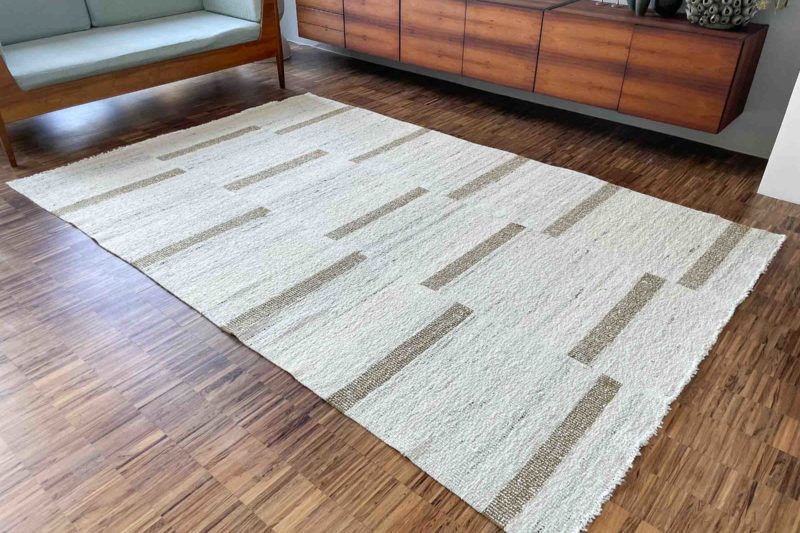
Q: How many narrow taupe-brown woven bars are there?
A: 15